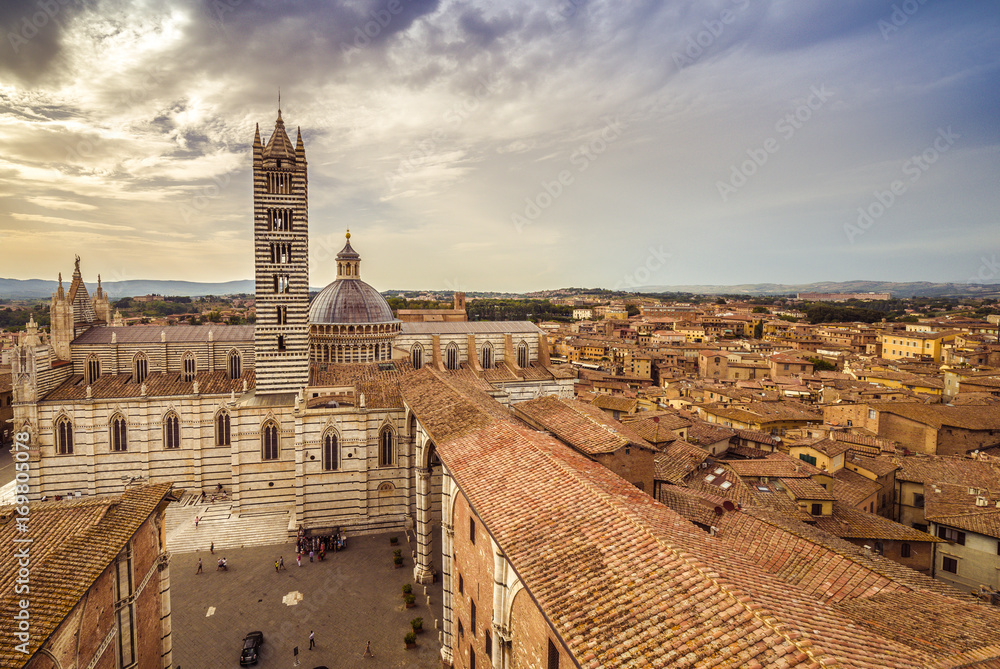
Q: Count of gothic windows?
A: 15